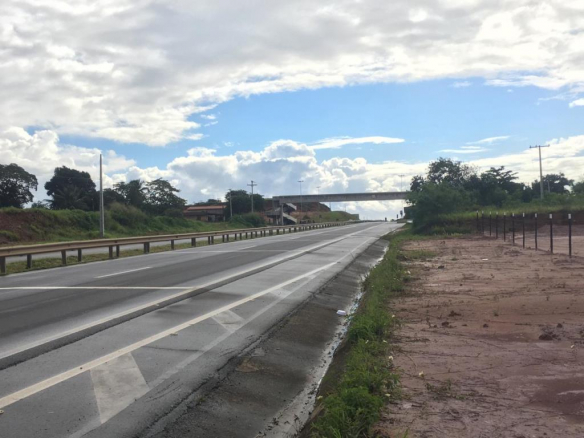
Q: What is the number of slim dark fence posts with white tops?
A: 10